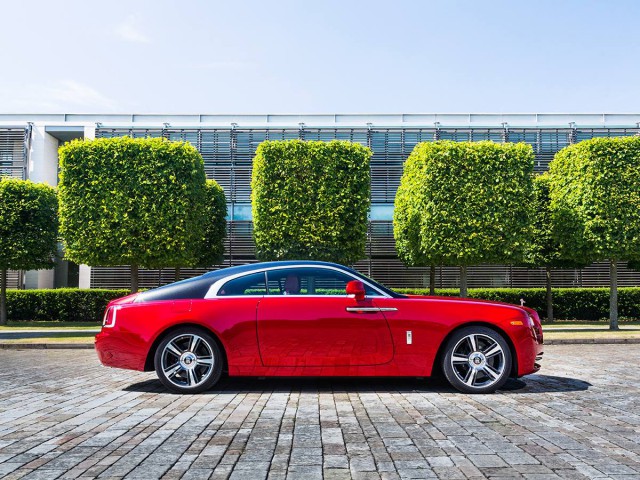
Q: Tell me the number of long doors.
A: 1